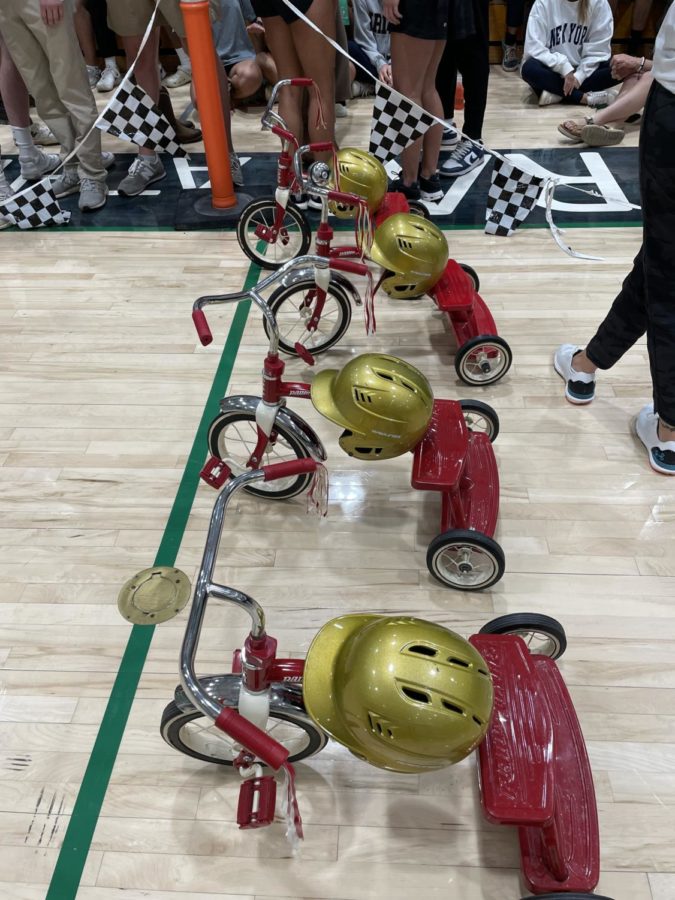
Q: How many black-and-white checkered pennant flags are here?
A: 4